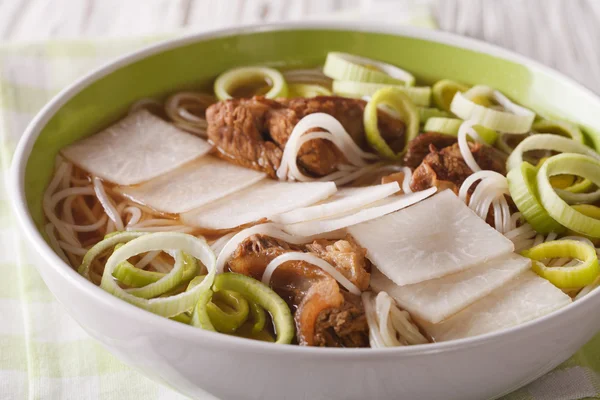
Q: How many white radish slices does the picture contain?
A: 8